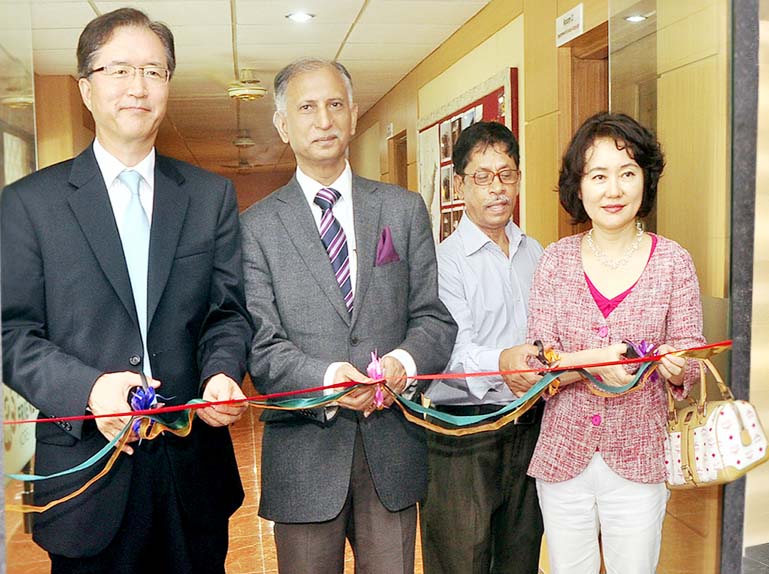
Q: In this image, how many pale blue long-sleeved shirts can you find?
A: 1